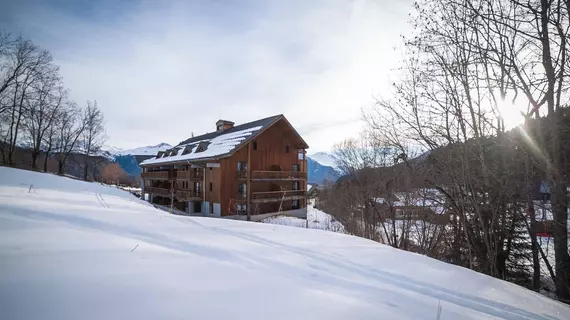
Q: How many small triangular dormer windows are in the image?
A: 5